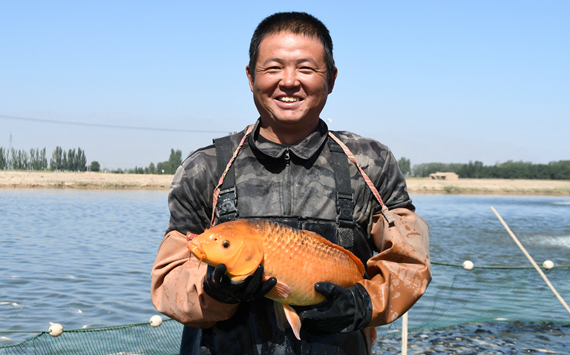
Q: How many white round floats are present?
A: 4